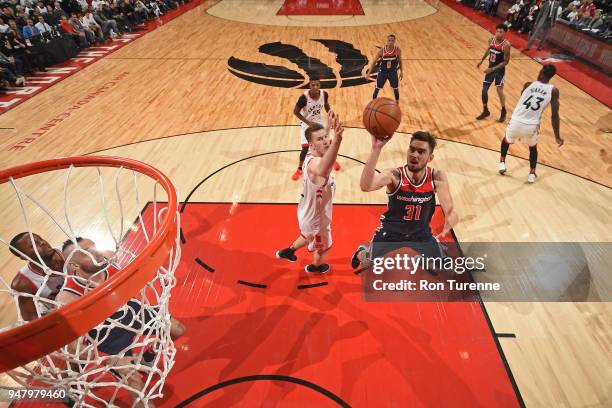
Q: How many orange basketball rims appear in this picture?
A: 1